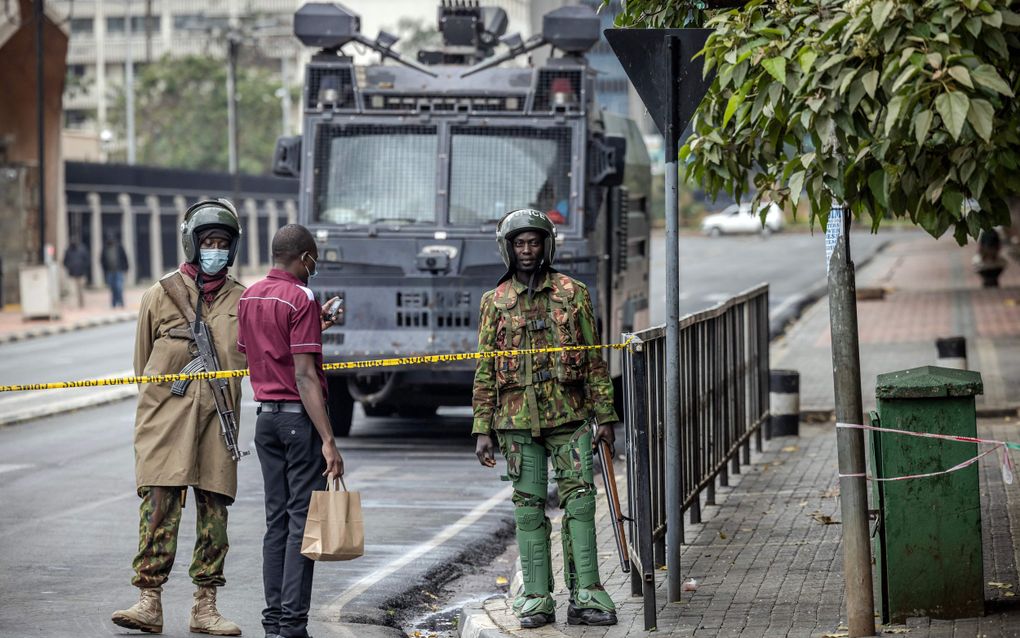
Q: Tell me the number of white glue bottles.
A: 0